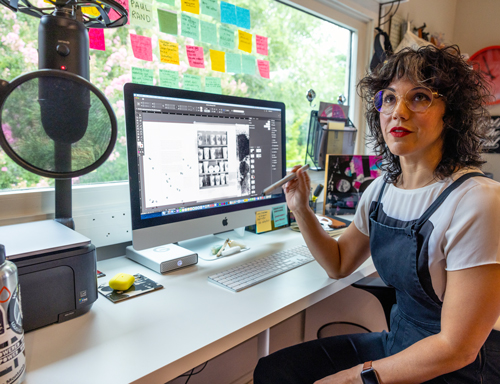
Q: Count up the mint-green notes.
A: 11